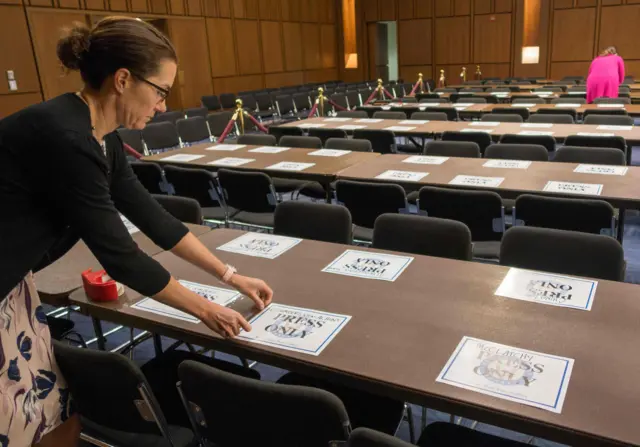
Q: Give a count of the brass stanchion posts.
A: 7